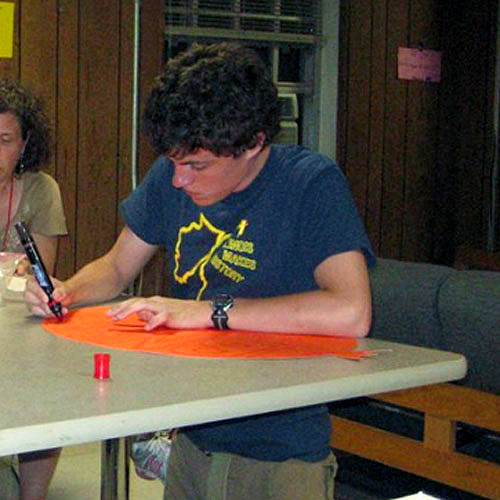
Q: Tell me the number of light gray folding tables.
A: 1